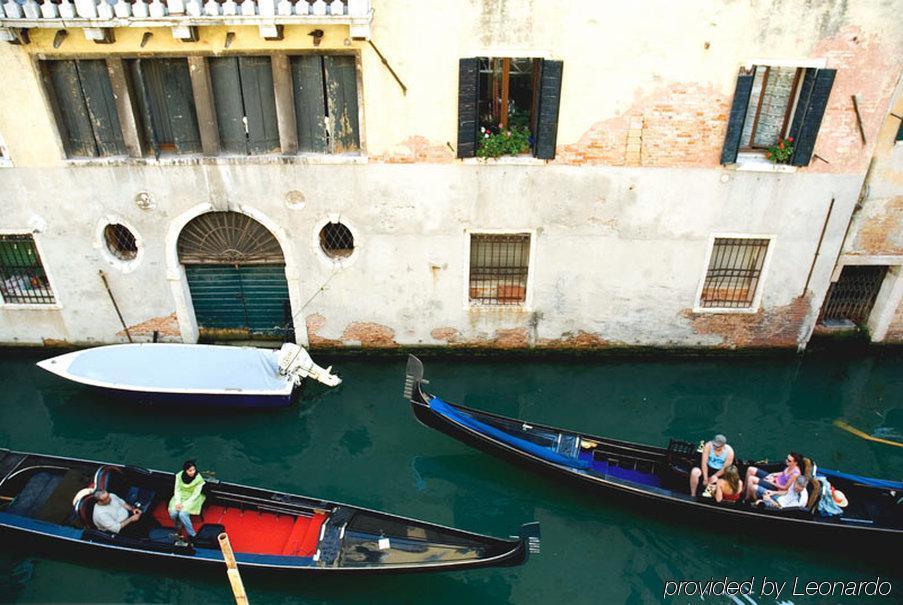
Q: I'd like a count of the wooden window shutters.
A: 12